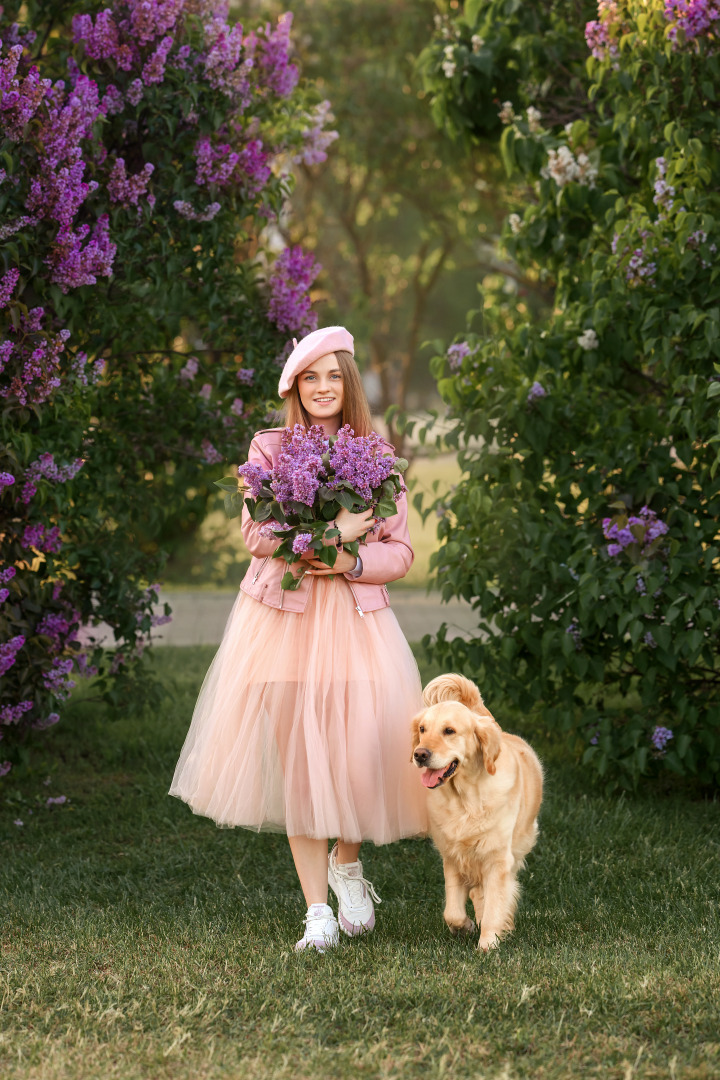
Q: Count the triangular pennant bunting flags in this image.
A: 0